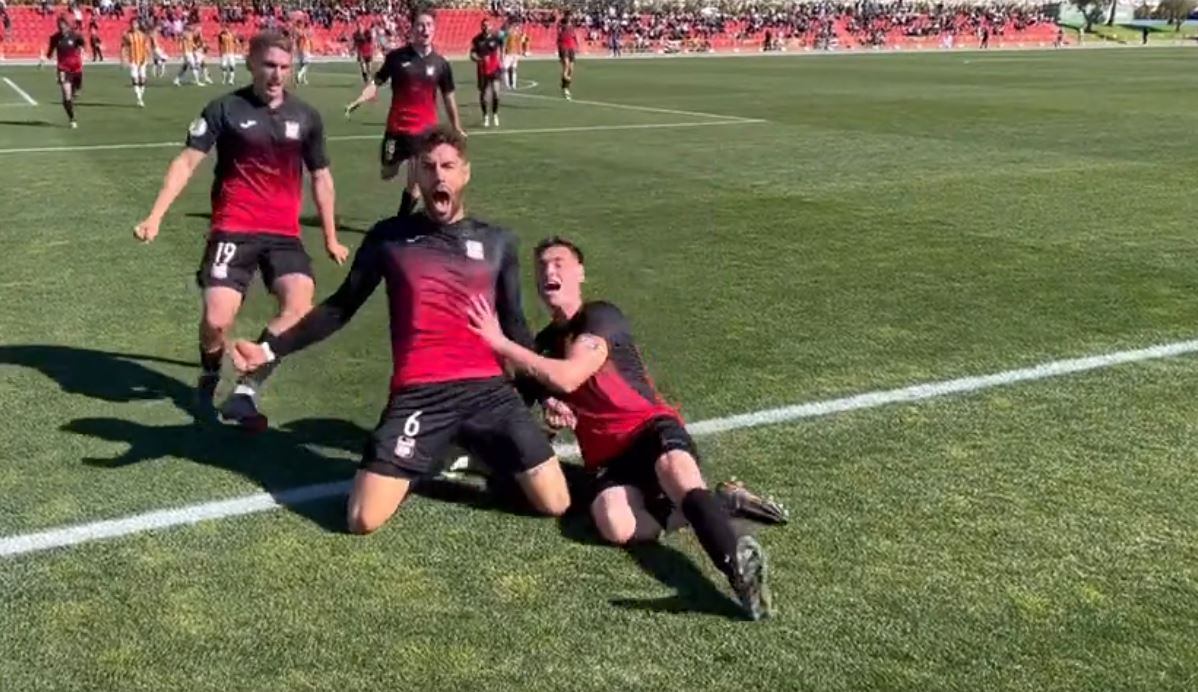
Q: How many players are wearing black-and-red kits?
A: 8